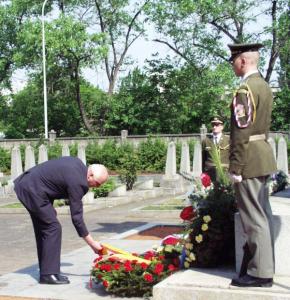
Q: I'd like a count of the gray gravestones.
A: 10